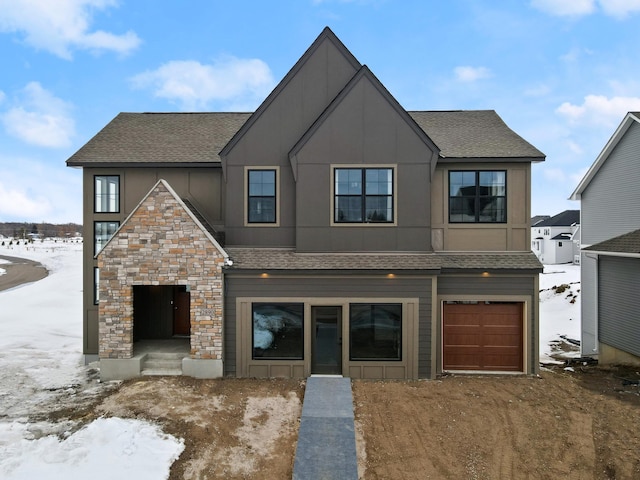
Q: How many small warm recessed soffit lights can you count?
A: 3